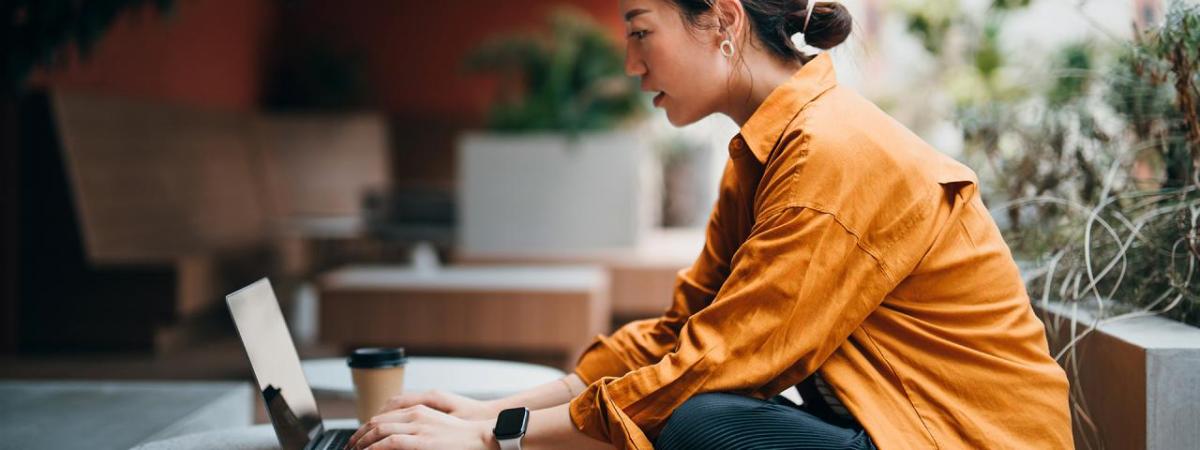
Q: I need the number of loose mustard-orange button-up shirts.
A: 1